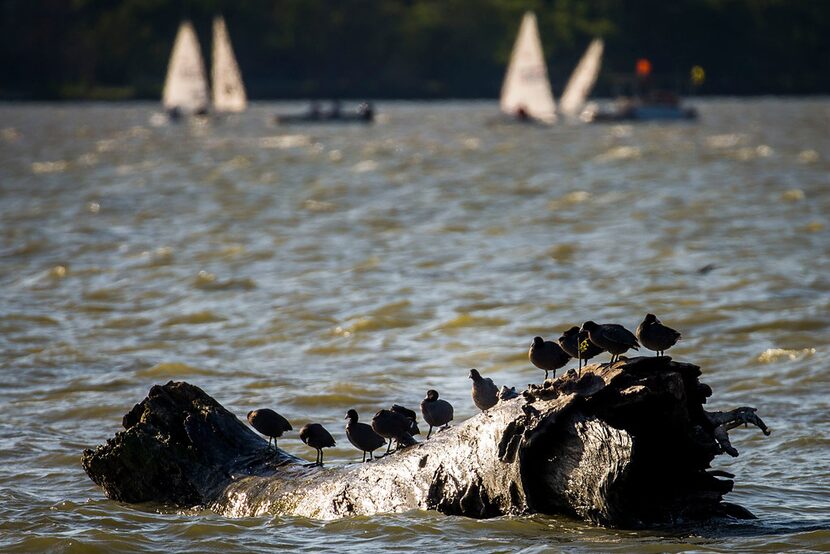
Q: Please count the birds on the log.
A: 11